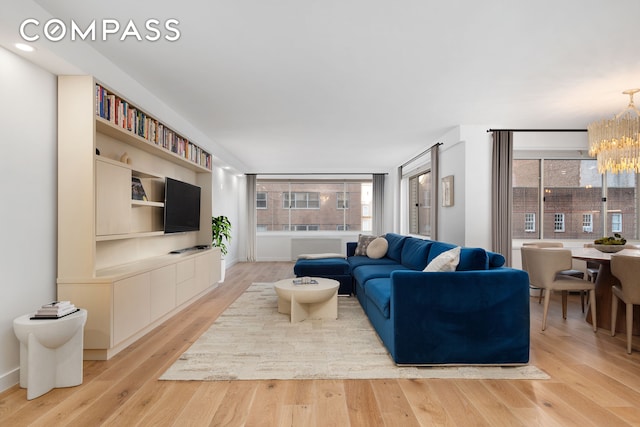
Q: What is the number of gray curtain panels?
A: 5